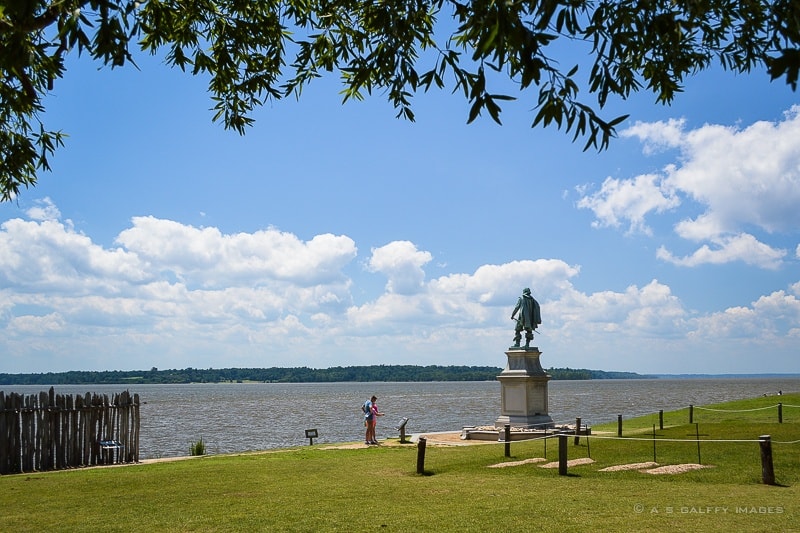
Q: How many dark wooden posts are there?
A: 9